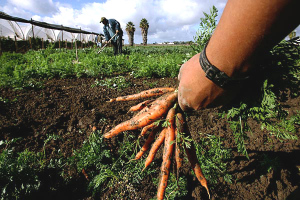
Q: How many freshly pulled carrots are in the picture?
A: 9